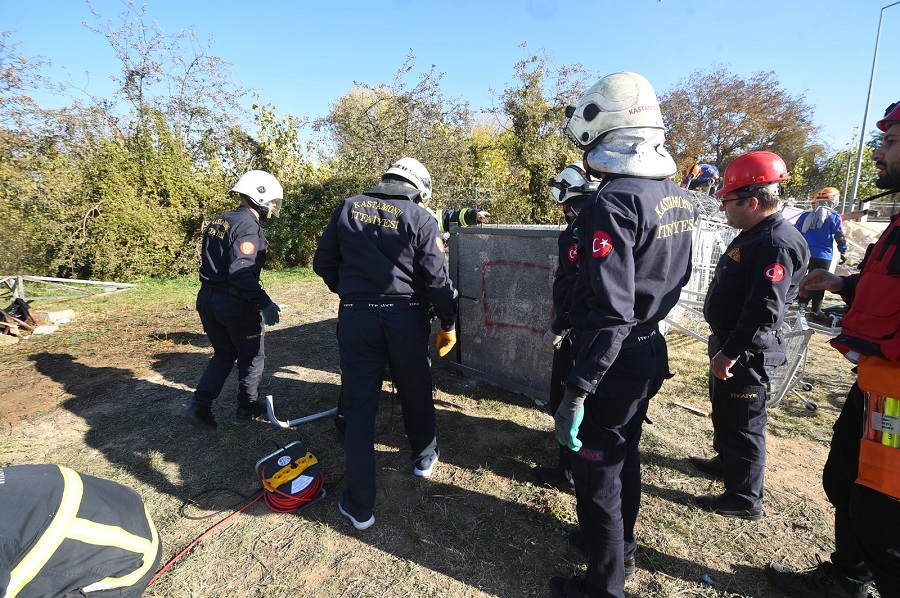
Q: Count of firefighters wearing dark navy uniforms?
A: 5